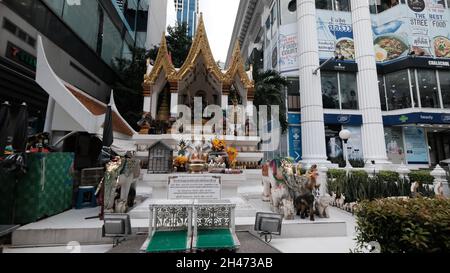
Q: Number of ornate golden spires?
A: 3